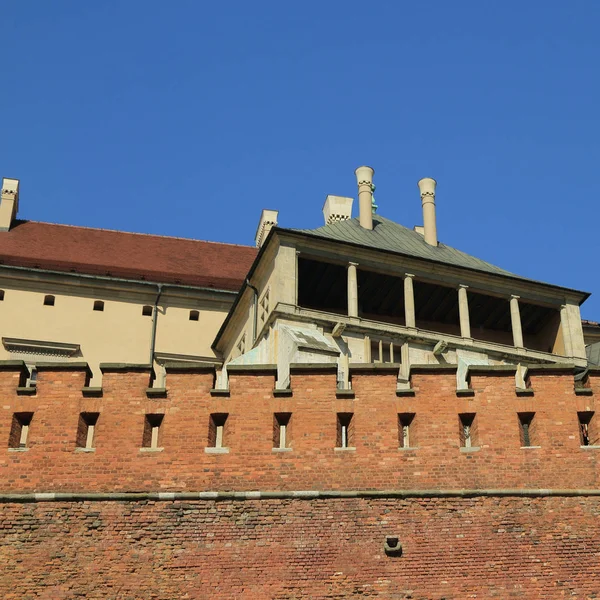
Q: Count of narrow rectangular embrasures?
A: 10